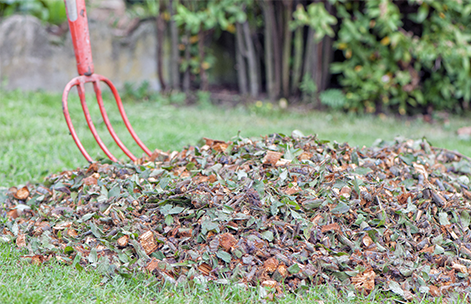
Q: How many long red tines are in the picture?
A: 4